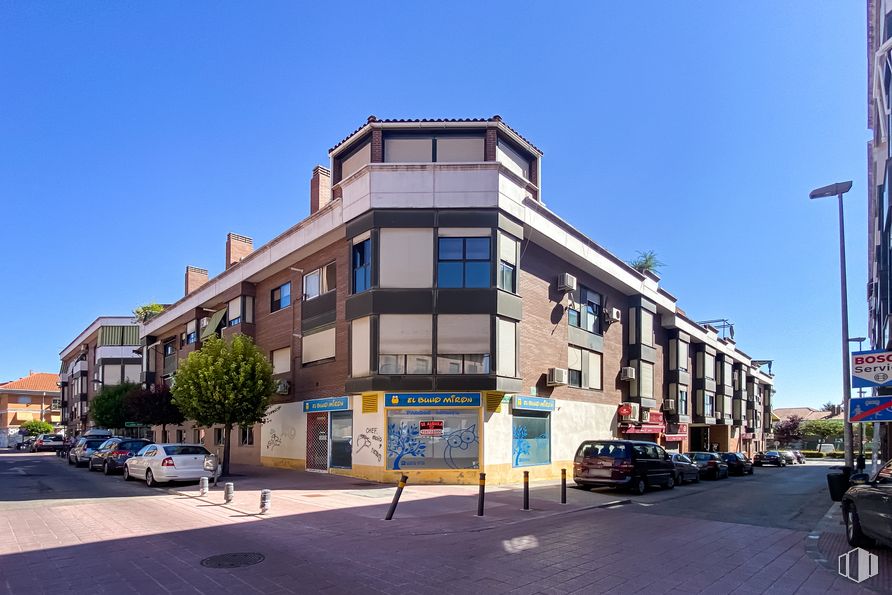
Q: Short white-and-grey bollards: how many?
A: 3